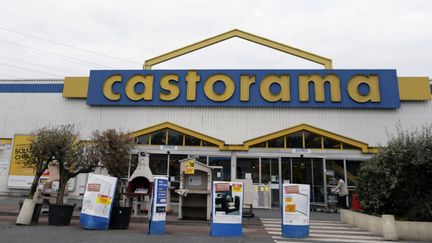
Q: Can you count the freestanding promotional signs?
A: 4